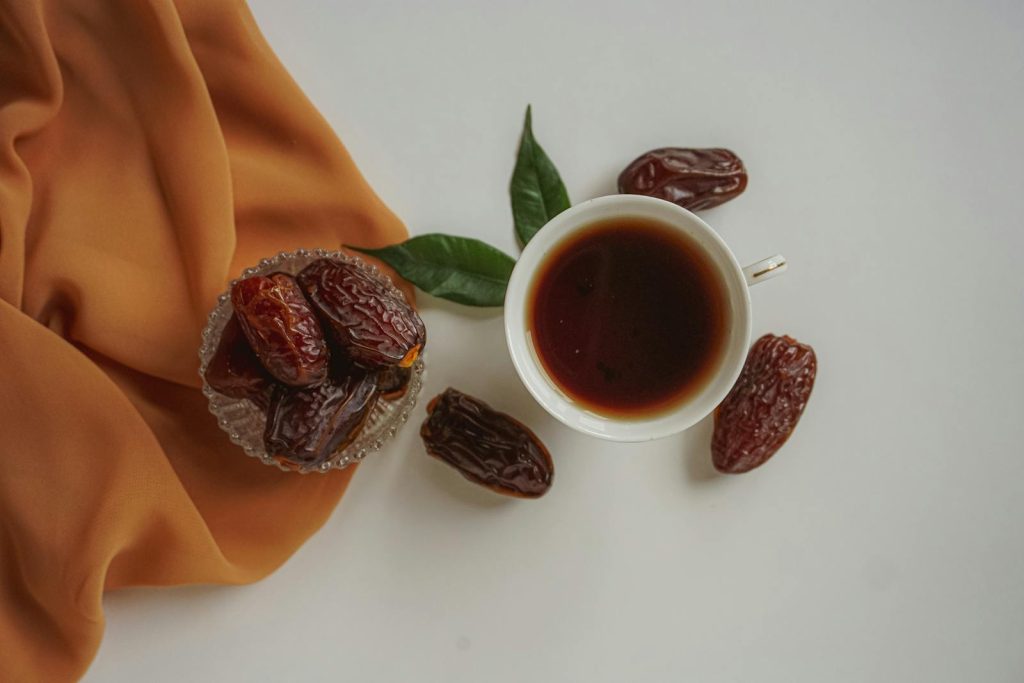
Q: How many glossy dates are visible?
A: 8